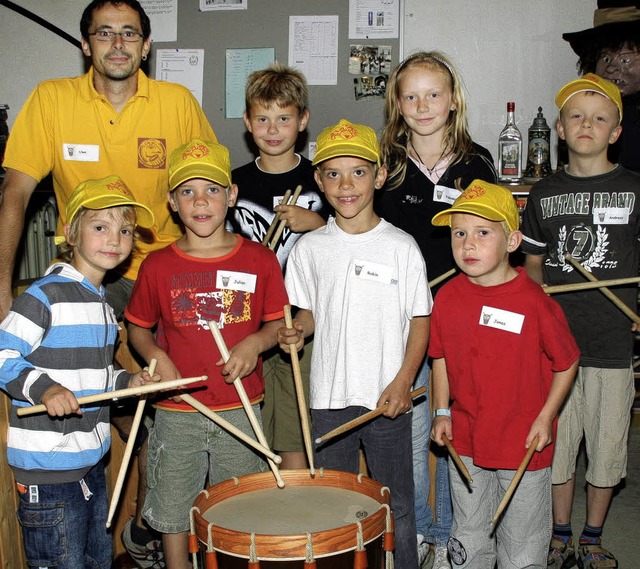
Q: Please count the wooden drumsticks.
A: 13